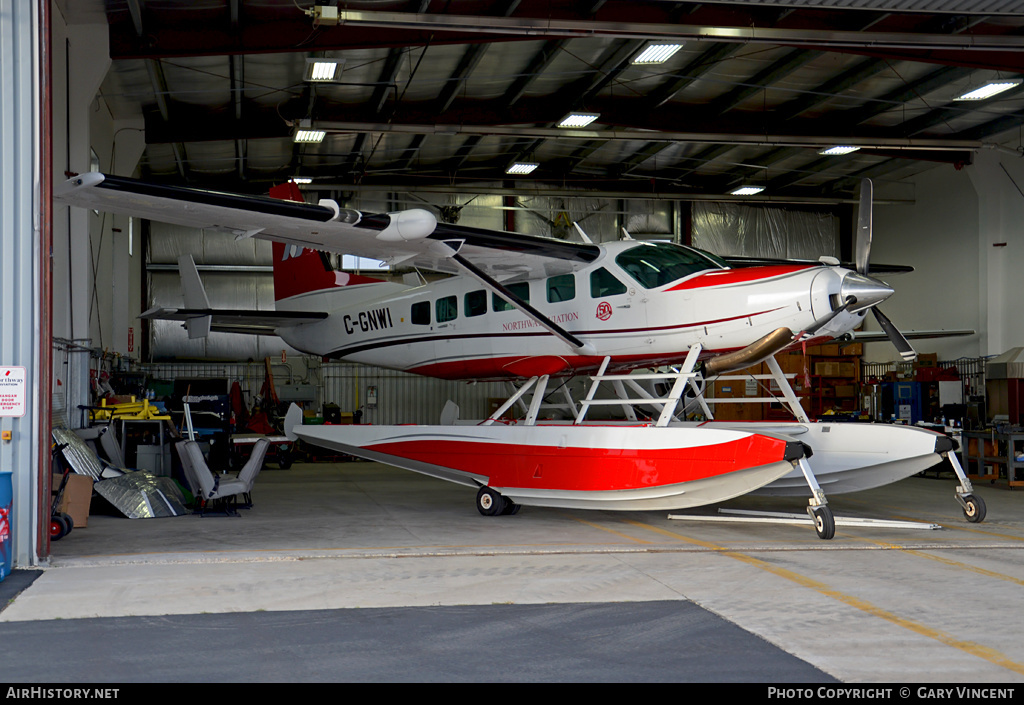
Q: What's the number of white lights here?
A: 9